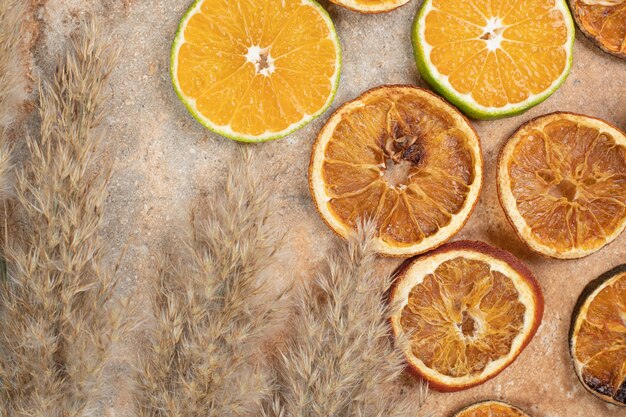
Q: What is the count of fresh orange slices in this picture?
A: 2